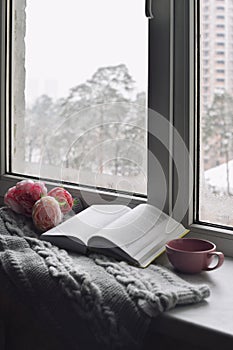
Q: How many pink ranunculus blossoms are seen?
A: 3